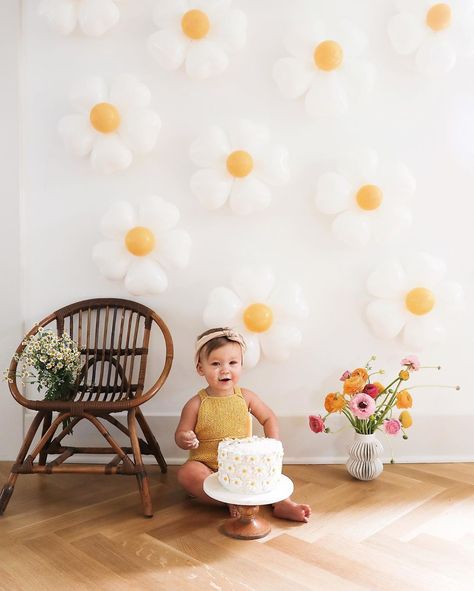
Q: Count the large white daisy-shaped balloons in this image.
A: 10